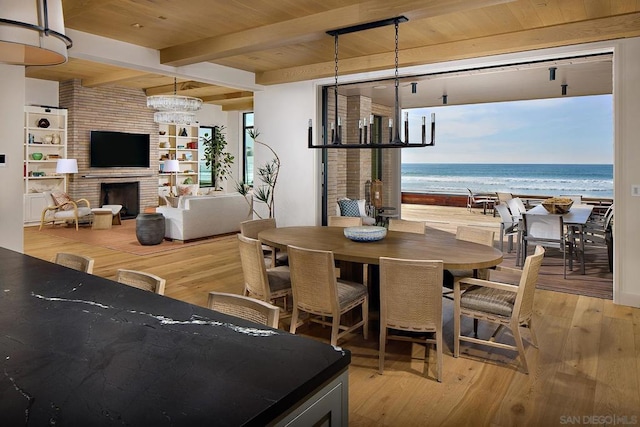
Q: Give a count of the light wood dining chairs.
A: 8